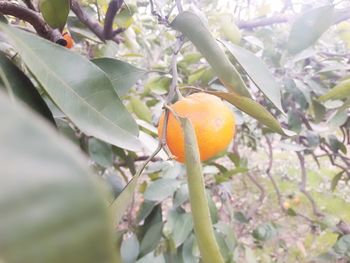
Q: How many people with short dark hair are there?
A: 0